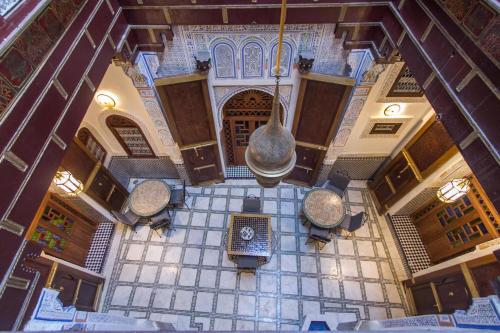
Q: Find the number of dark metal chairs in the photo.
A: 8